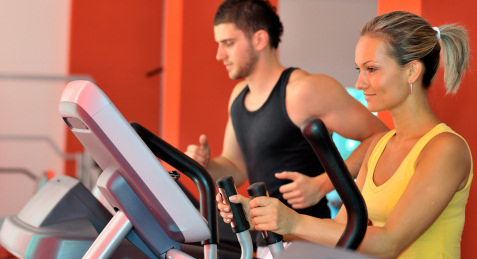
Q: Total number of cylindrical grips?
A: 2